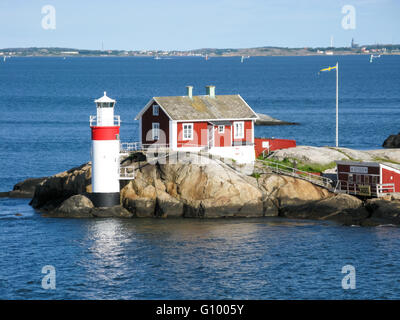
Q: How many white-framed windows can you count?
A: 5